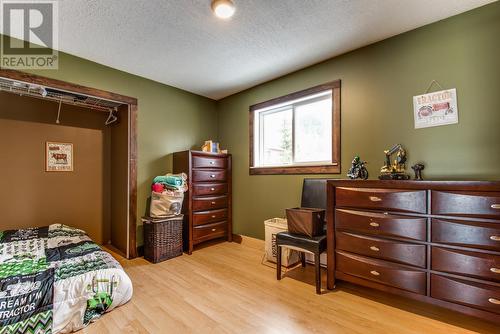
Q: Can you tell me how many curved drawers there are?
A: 14